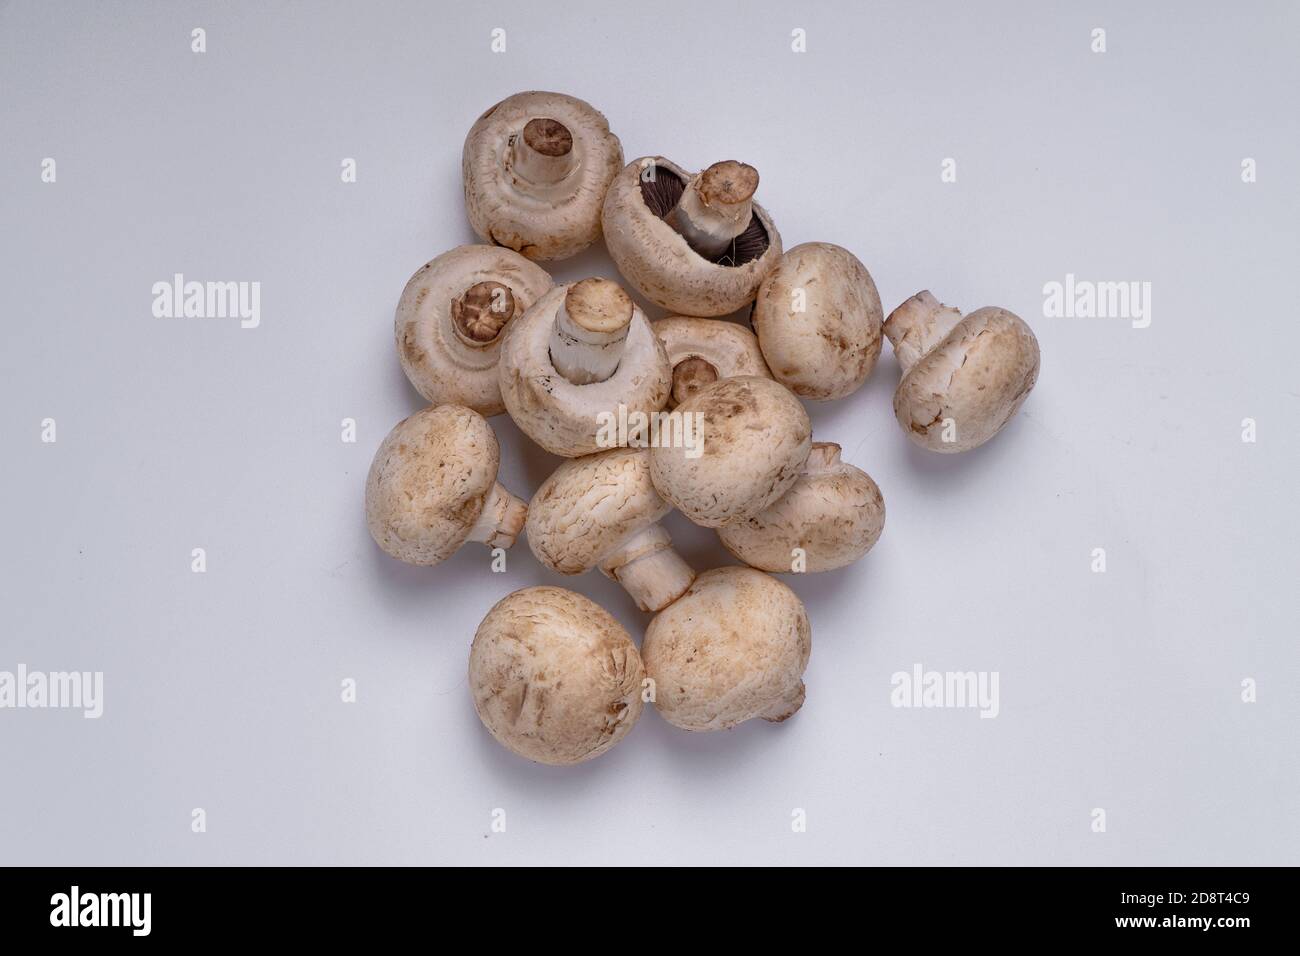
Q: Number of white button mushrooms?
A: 13